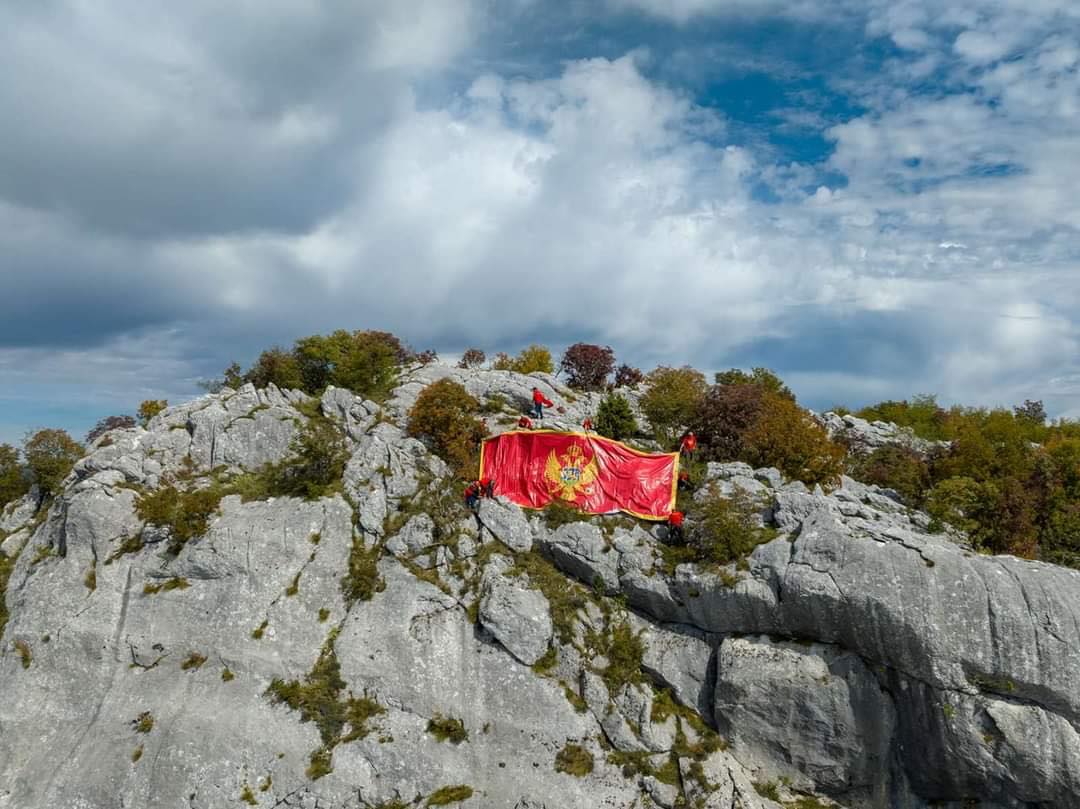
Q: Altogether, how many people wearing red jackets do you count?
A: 8